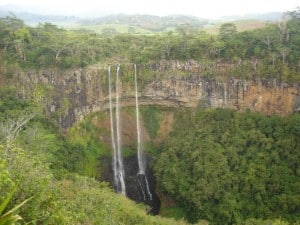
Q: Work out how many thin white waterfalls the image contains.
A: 3